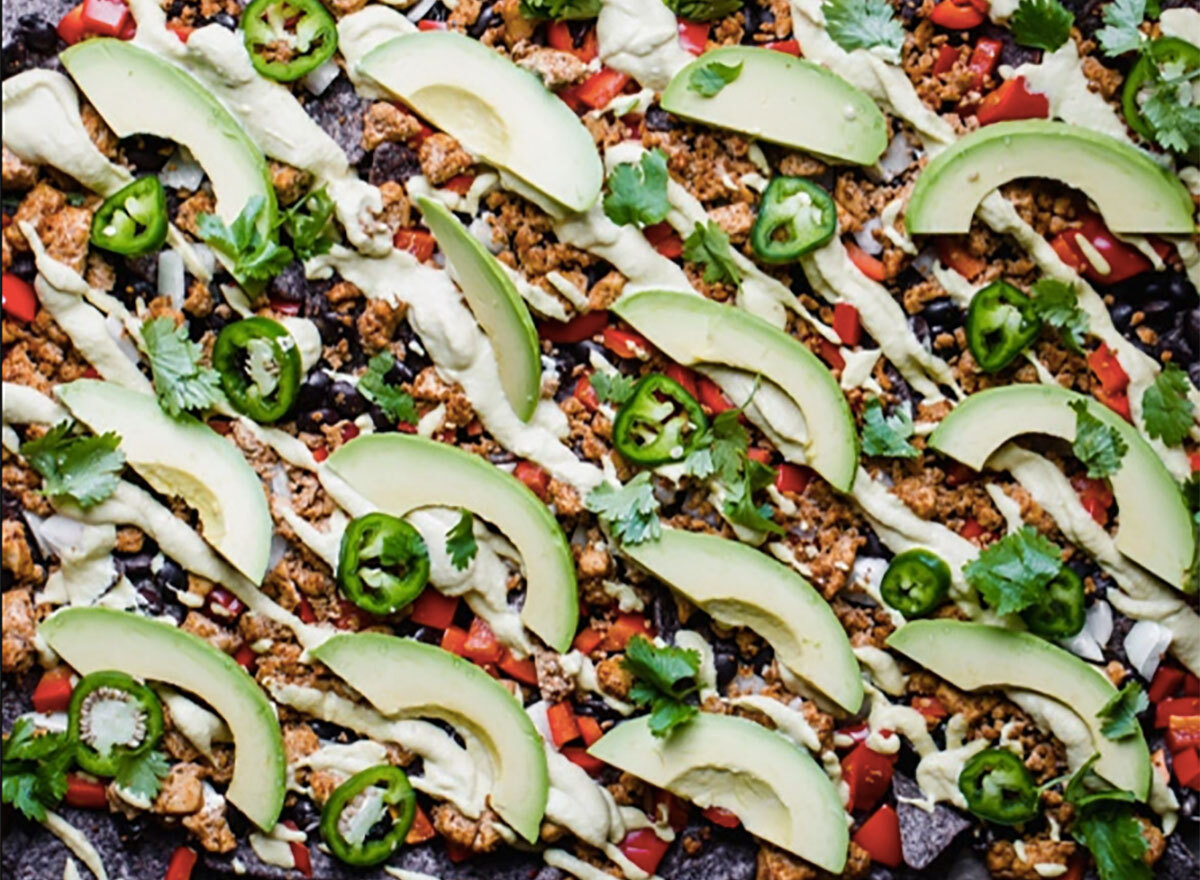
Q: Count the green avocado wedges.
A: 14